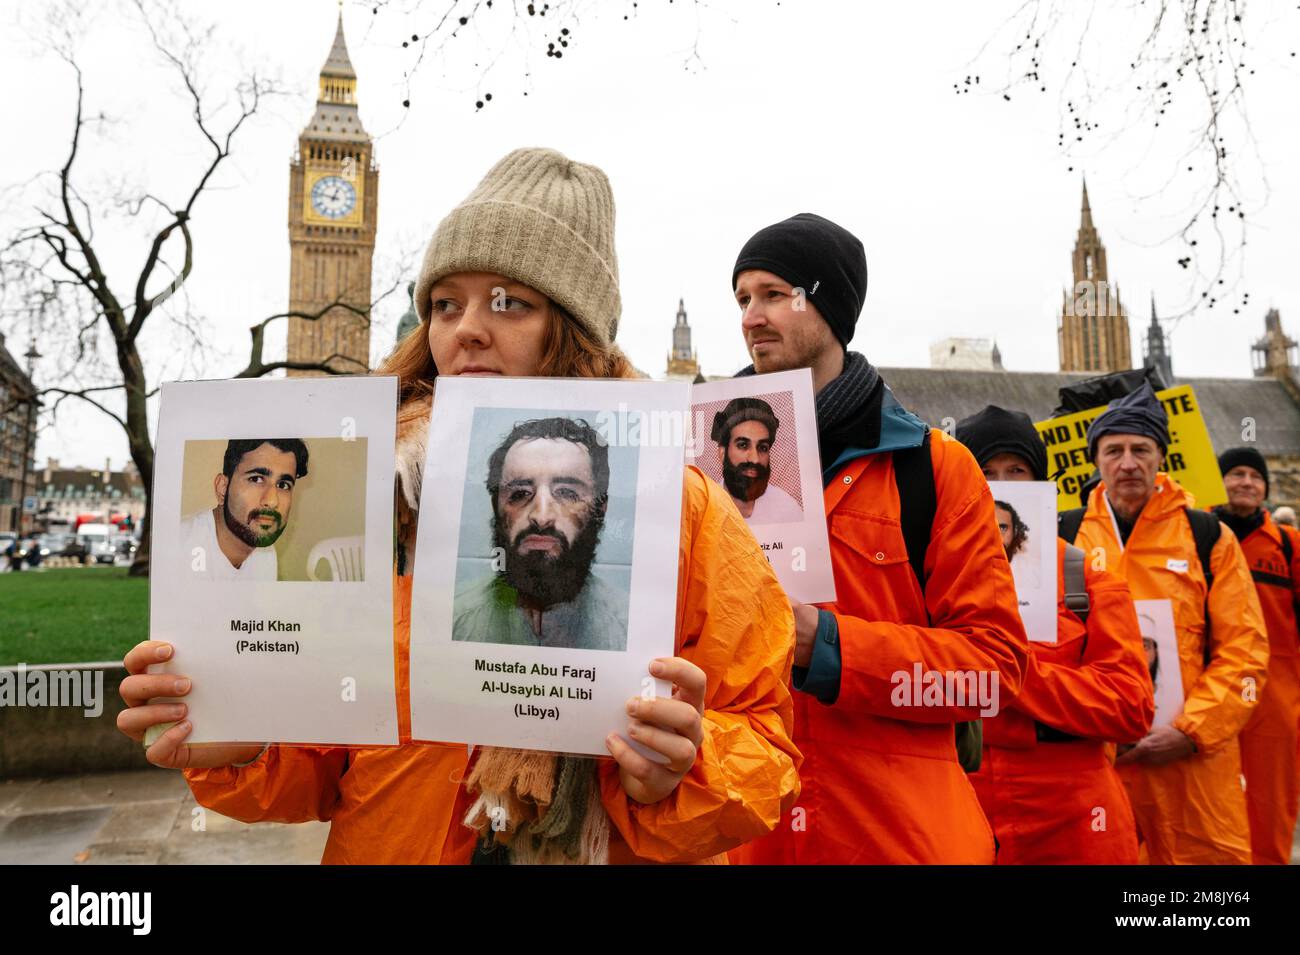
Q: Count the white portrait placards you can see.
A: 5